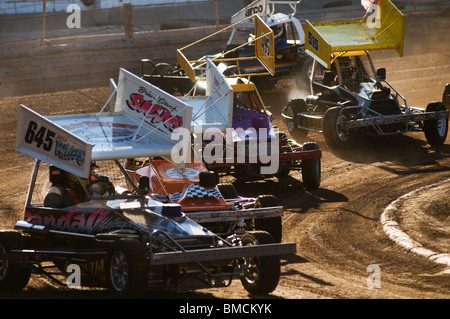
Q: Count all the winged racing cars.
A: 5